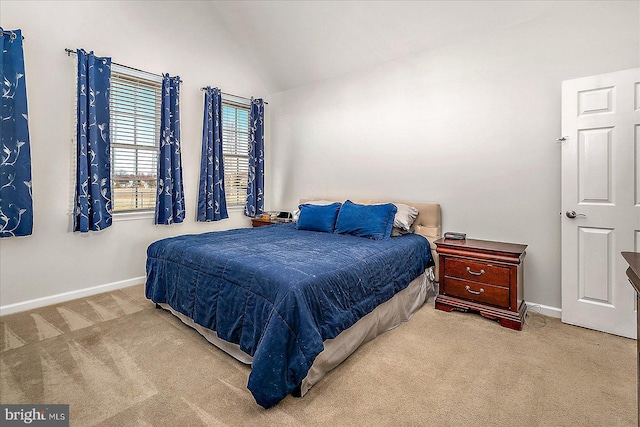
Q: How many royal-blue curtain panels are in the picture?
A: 5